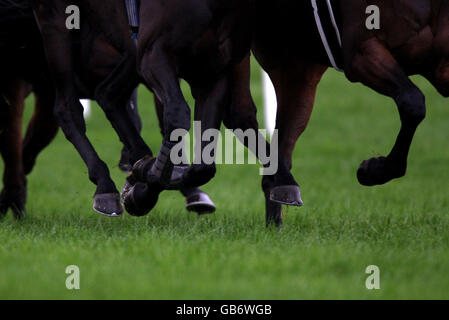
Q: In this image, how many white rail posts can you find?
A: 2